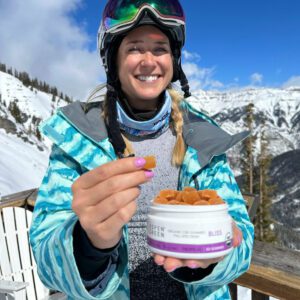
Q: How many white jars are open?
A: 1